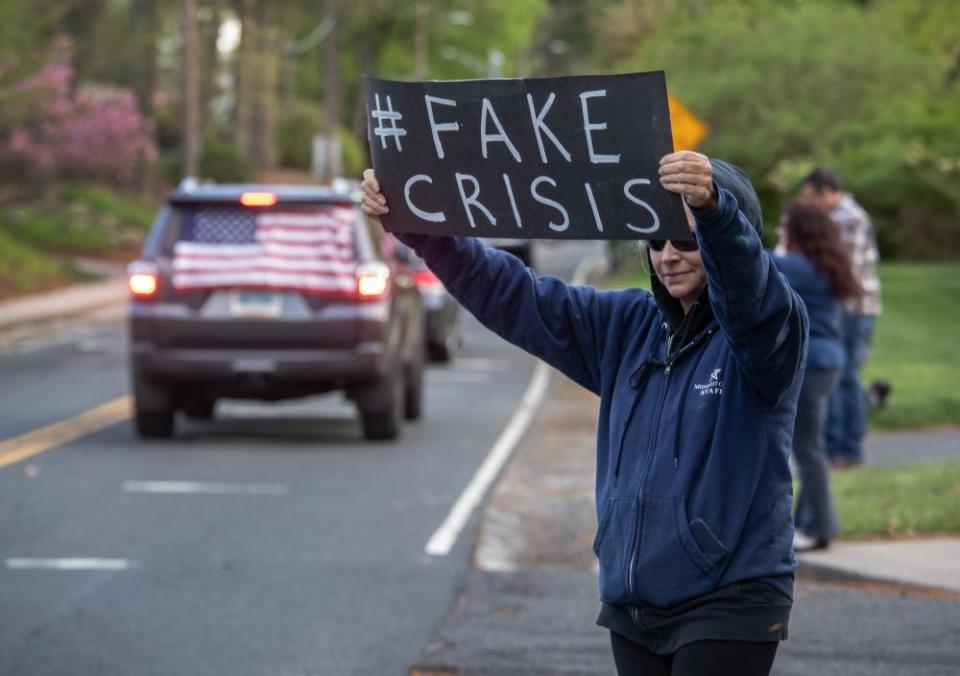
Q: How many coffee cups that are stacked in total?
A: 0